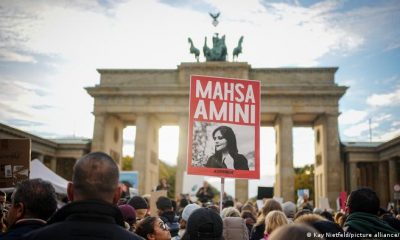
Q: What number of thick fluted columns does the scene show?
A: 6